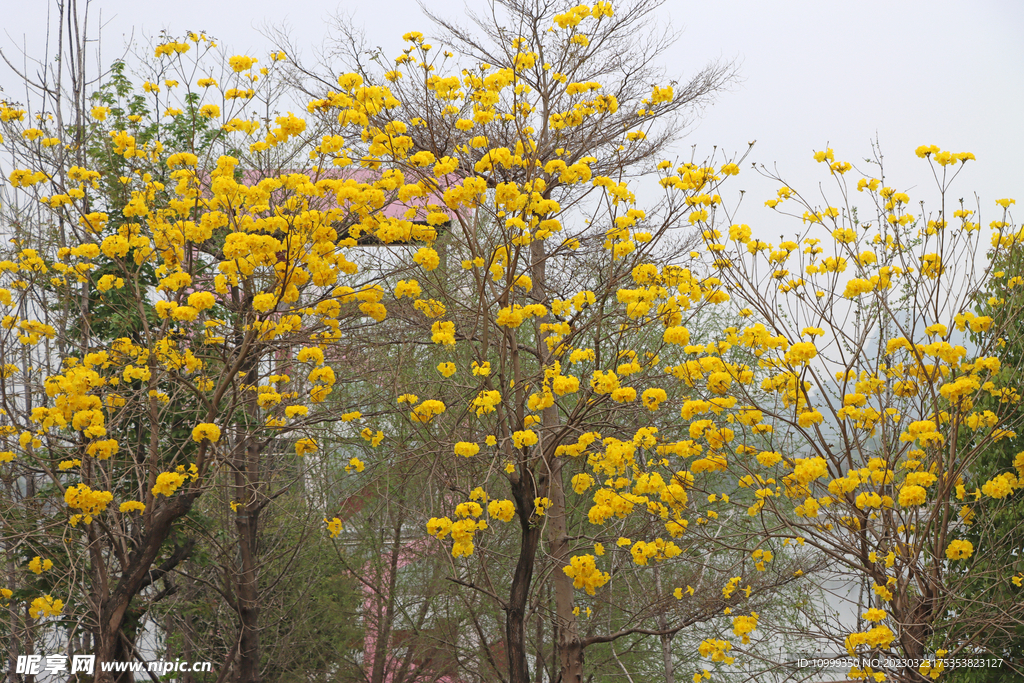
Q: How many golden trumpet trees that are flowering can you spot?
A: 3